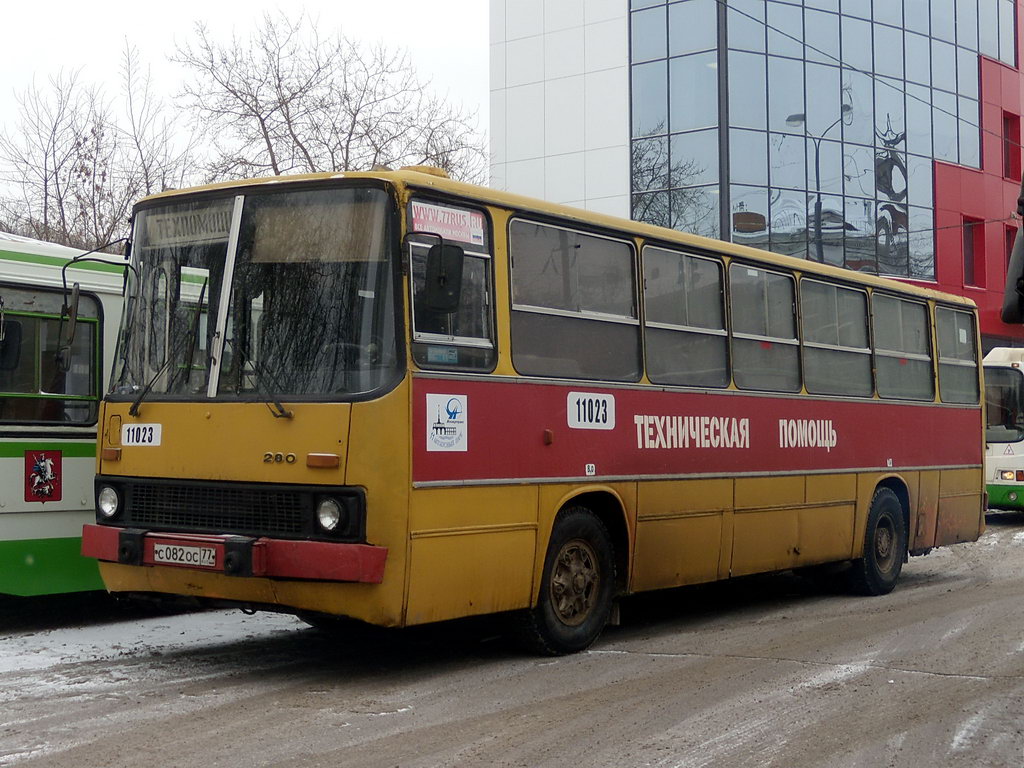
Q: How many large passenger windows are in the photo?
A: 6